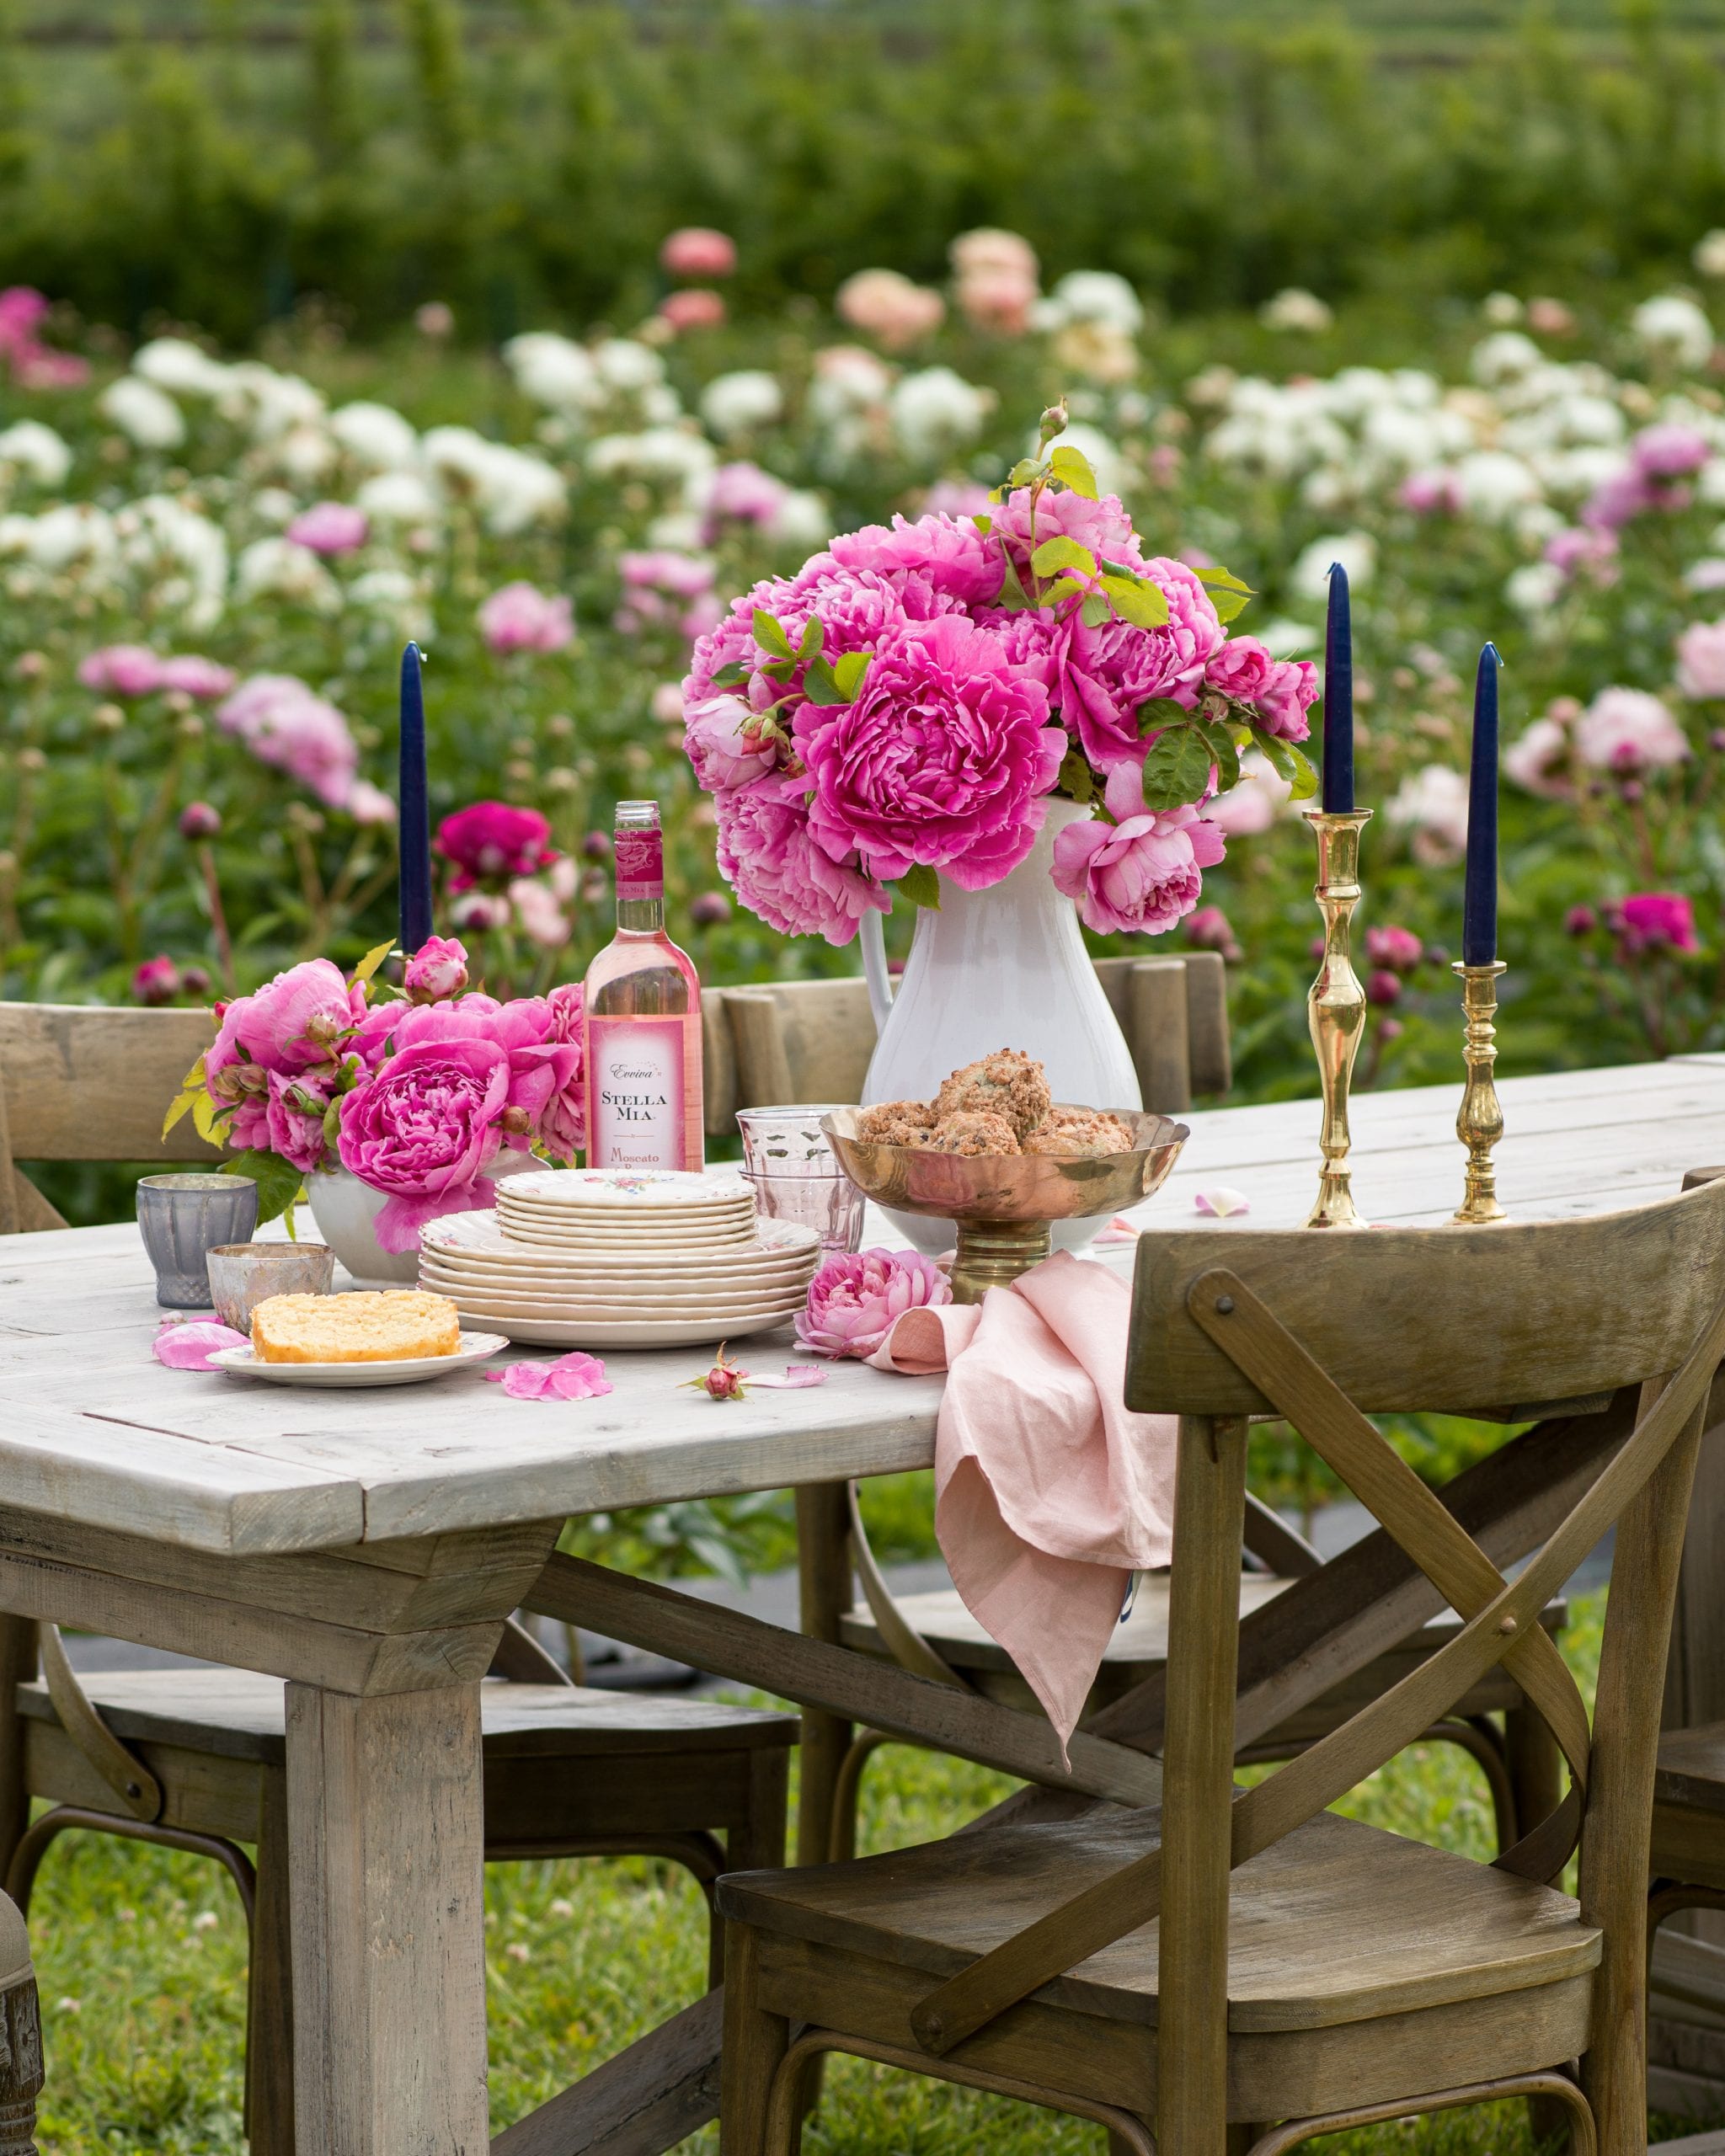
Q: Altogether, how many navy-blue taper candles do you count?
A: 3